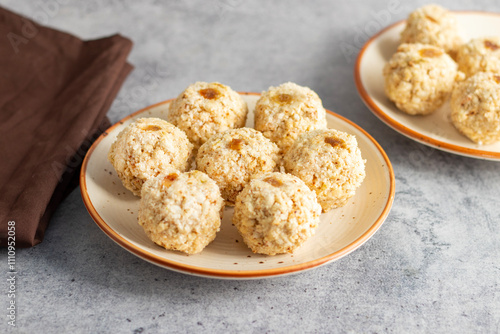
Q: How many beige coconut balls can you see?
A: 11